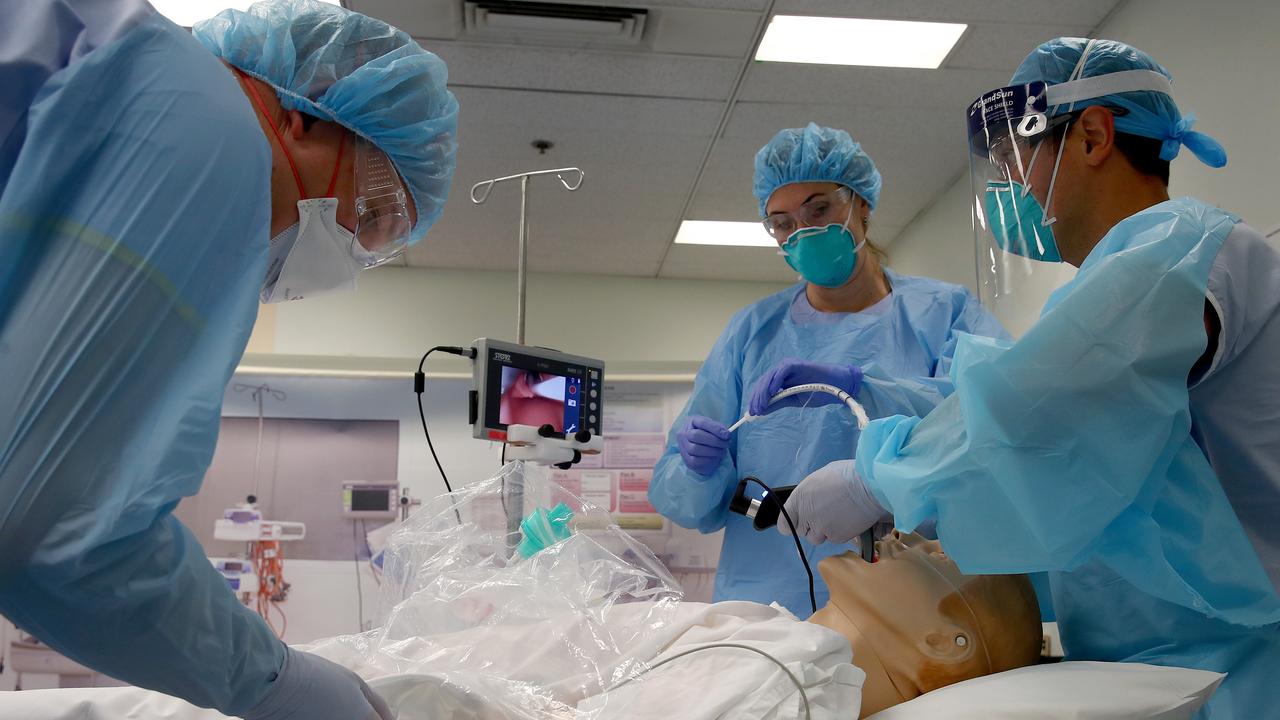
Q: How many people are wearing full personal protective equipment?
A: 3